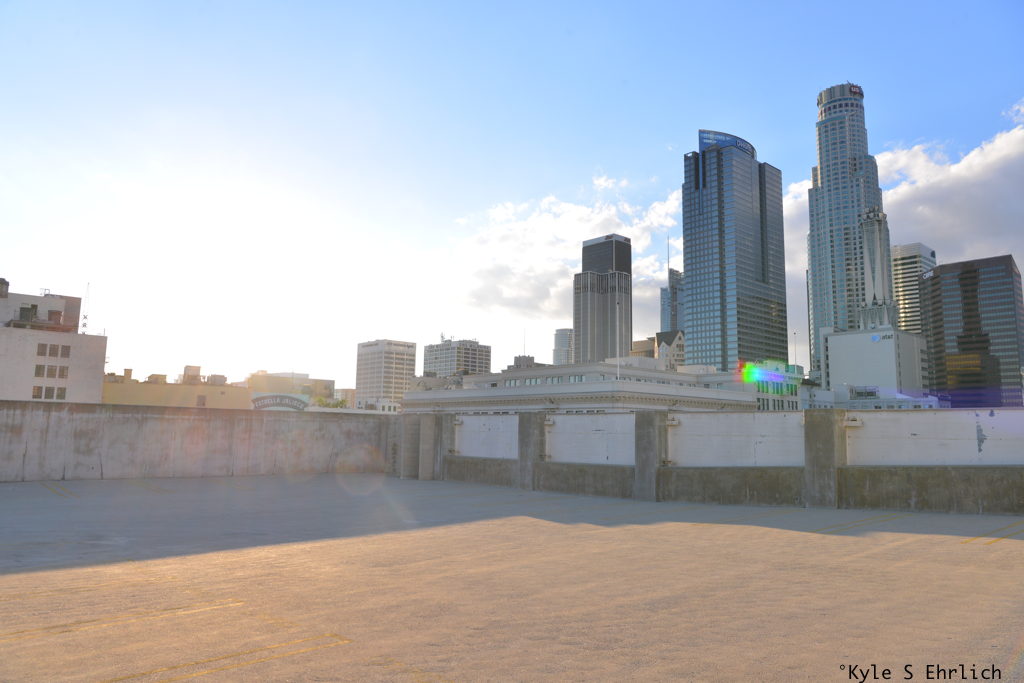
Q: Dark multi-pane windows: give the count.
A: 9